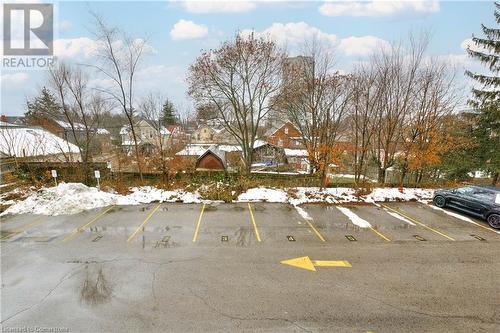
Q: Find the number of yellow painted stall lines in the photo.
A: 9